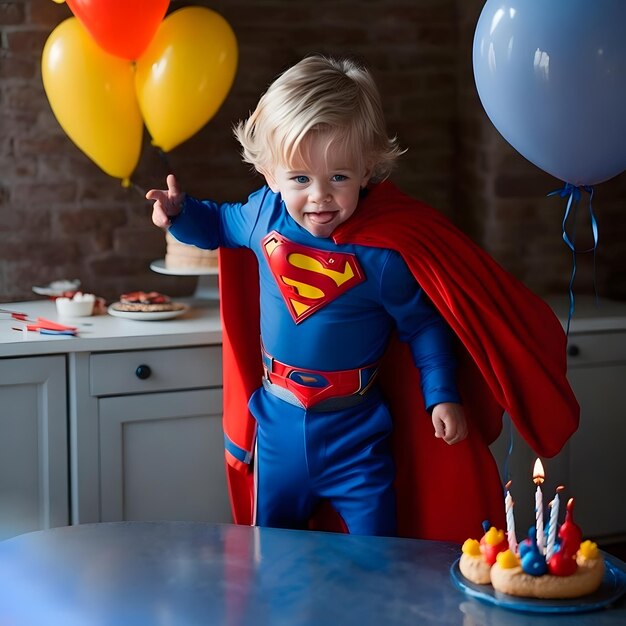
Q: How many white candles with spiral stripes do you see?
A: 3